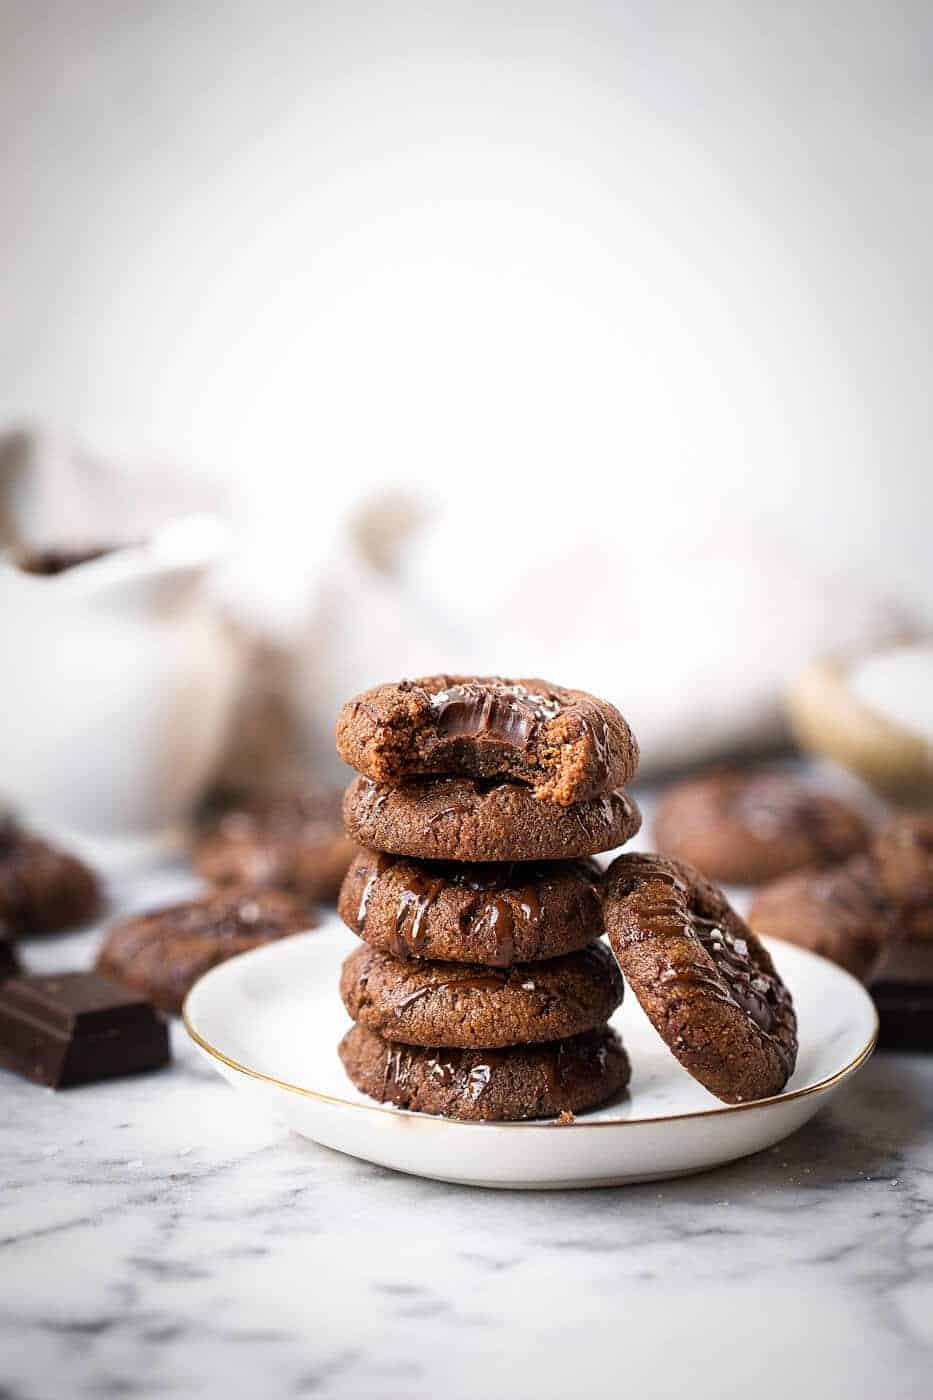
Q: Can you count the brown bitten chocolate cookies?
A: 1